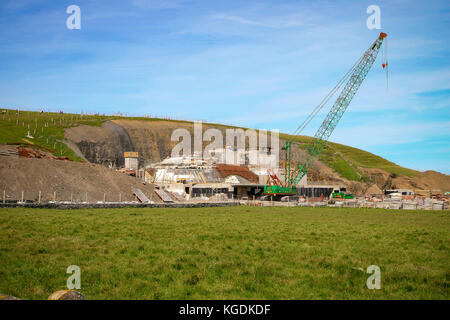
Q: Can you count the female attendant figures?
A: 0